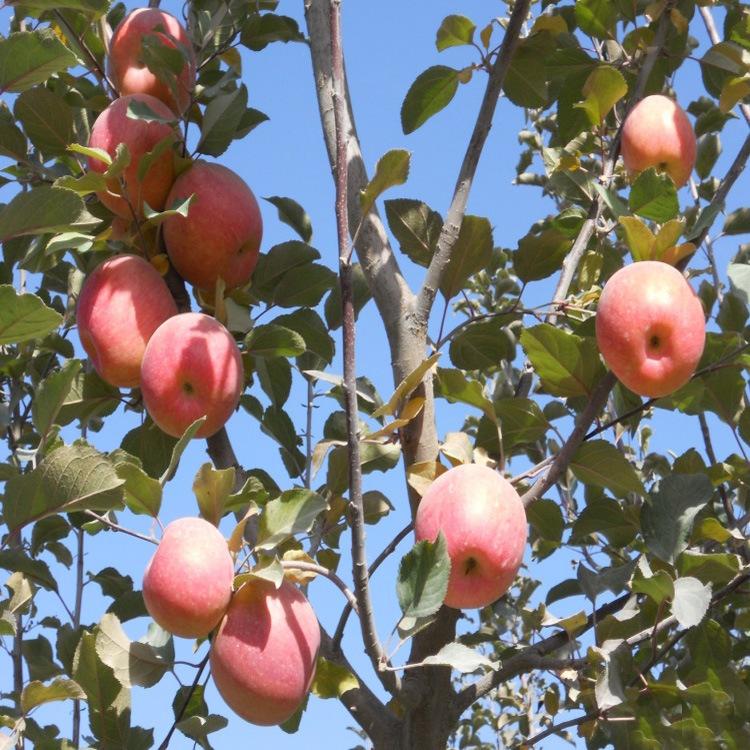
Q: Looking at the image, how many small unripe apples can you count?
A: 0